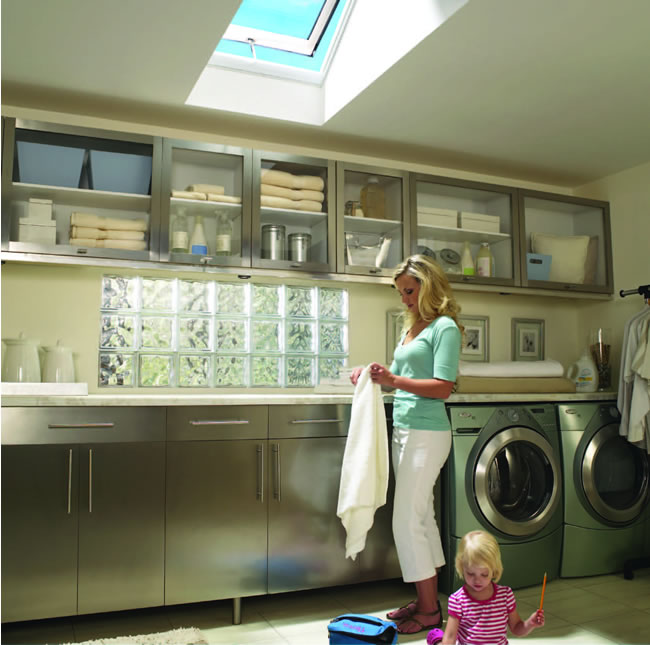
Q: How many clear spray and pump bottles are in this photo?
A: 2